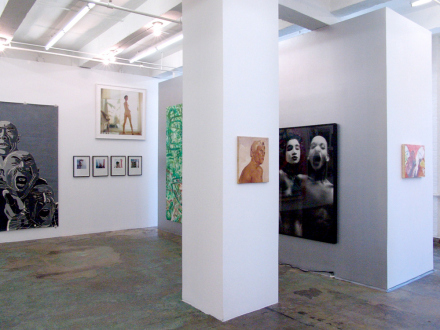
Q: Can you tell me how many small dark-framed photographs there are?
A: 4